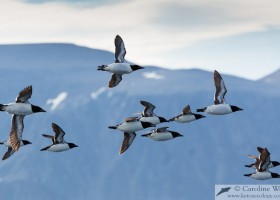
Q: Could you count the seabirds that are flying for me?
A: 11